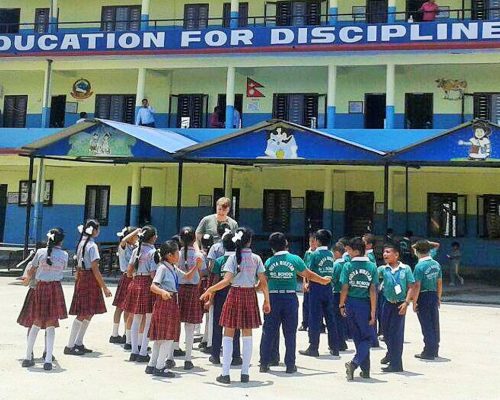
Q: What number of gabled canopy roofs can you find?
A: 3